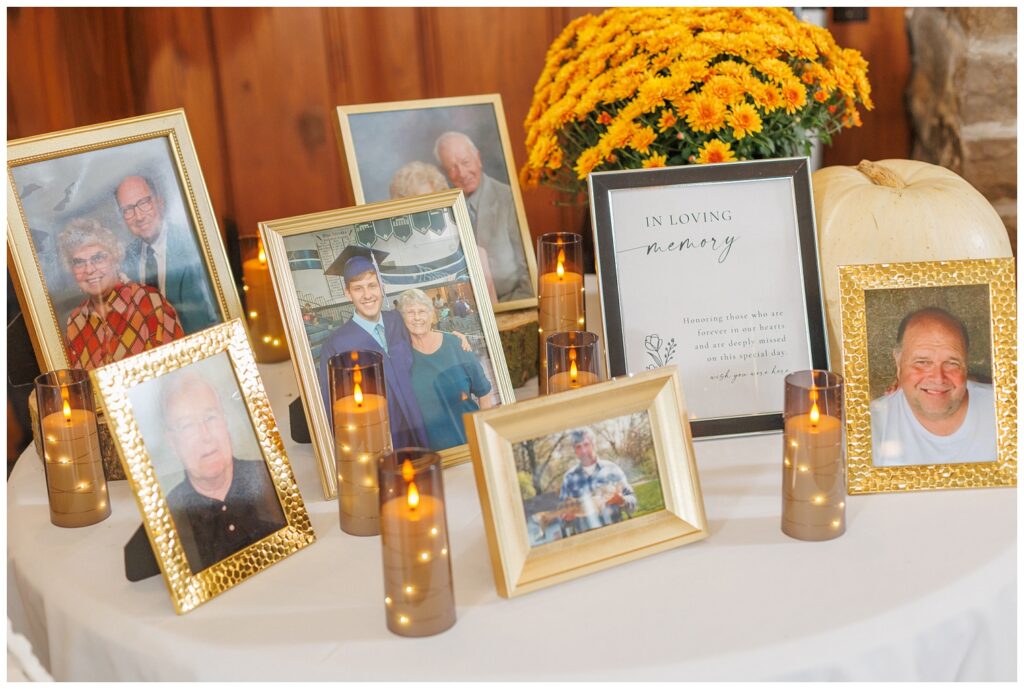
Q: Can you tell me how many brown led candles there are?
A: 7